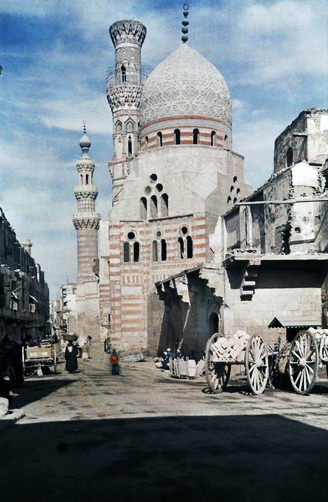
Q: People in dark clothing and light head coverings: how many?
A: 3